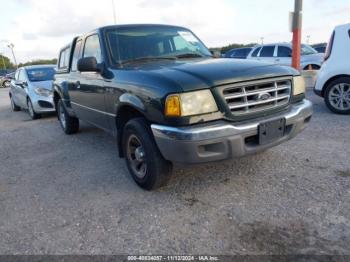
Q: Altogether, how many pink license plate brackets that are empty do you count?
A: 0